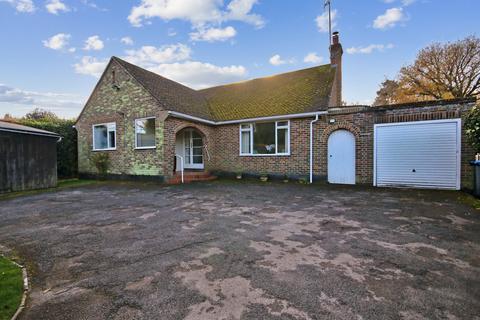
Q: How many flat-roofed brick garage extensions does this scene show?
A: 1